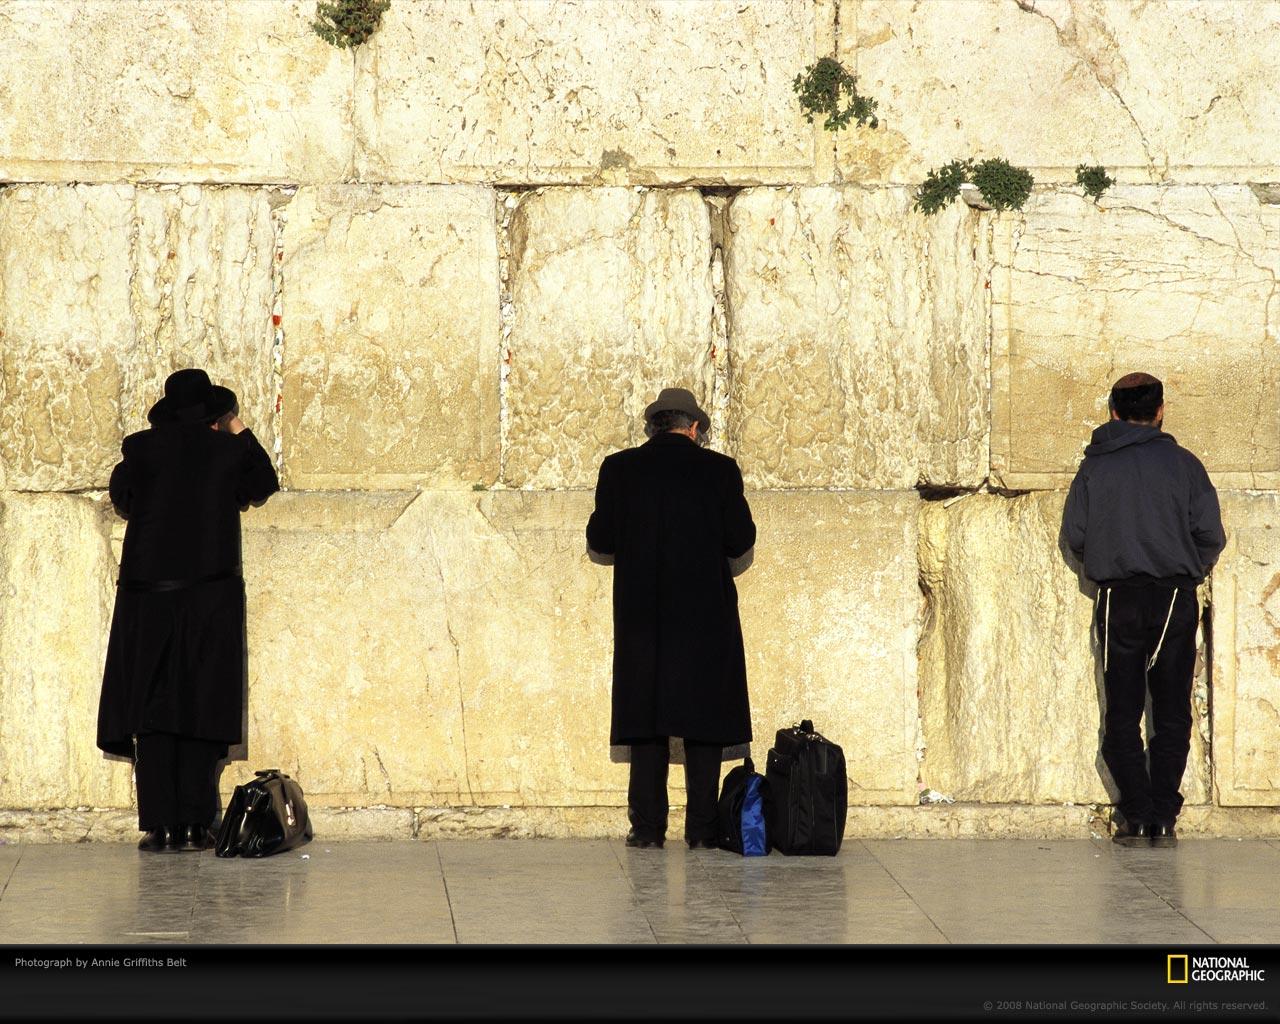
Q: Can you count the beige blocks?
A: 12